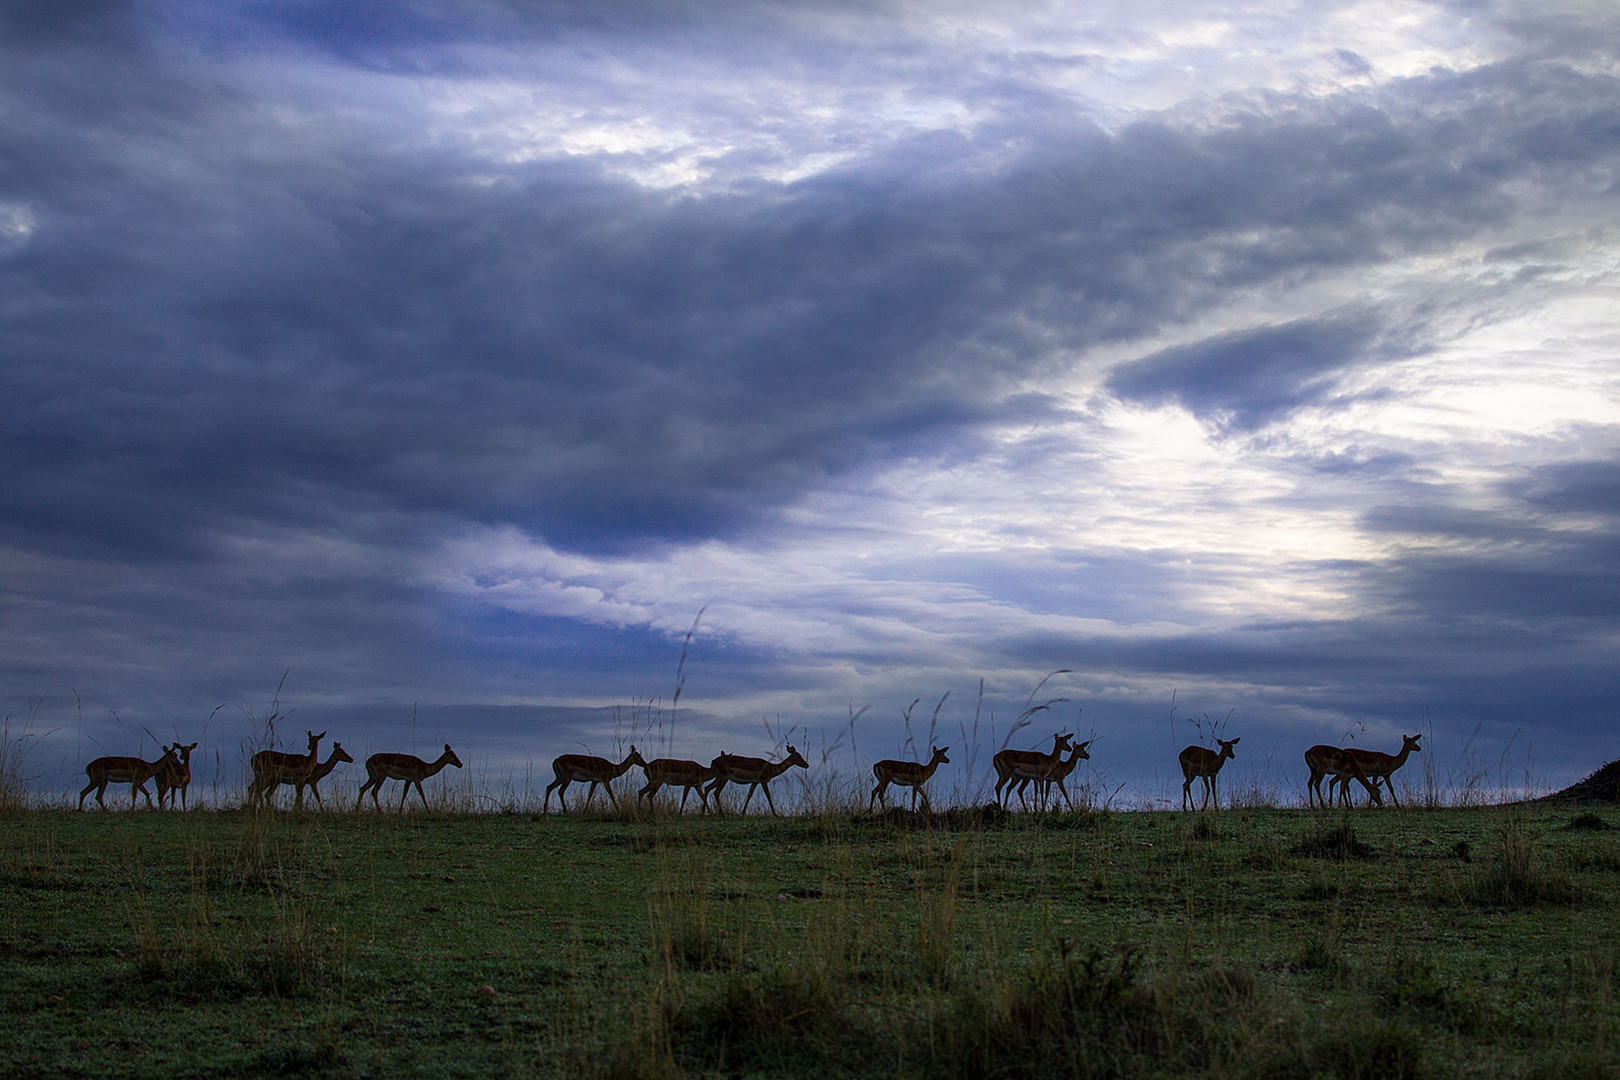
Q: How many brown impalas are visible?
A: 14